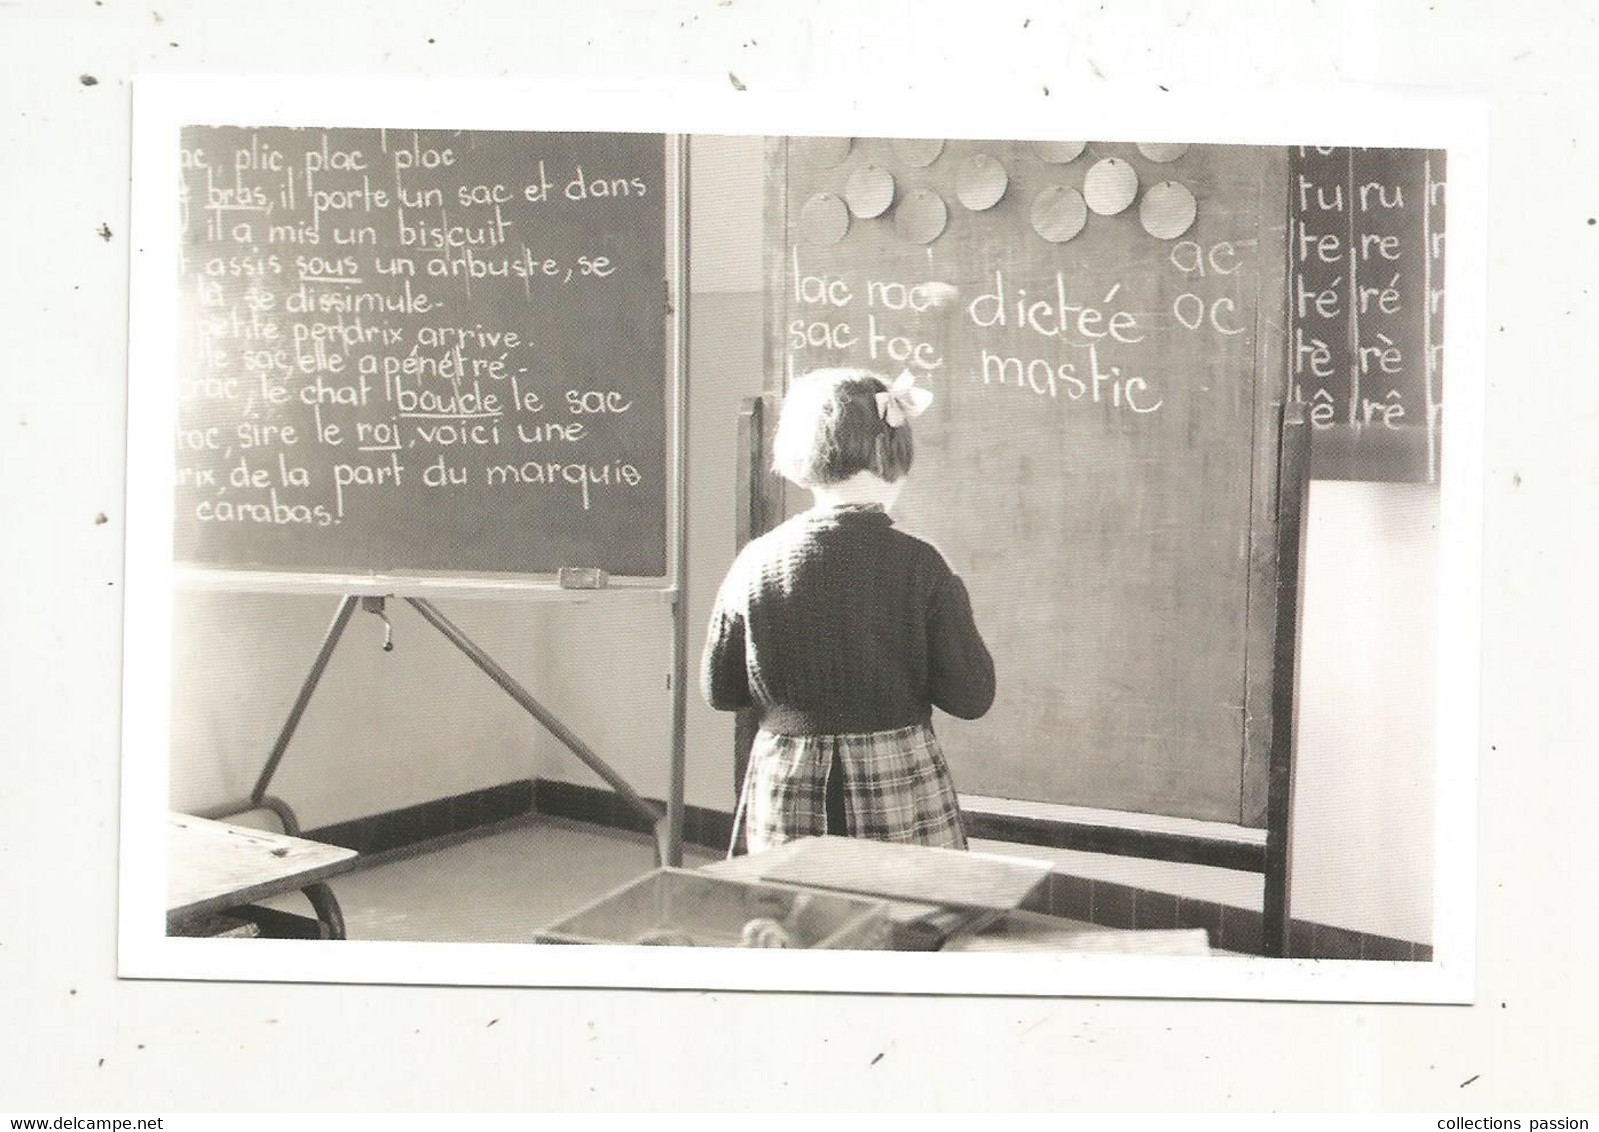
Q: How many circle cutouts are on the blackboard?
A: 11